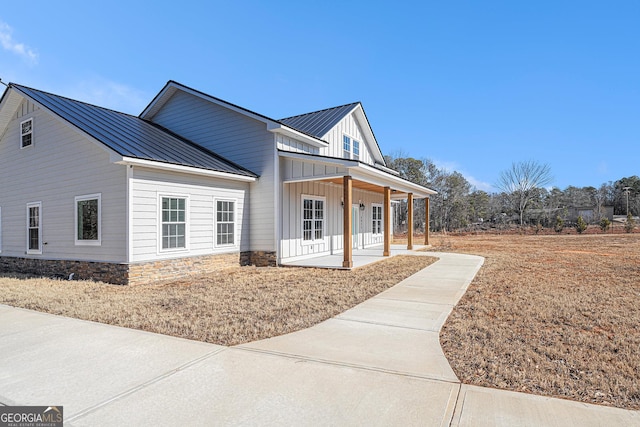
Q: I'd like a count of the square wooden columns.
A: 4